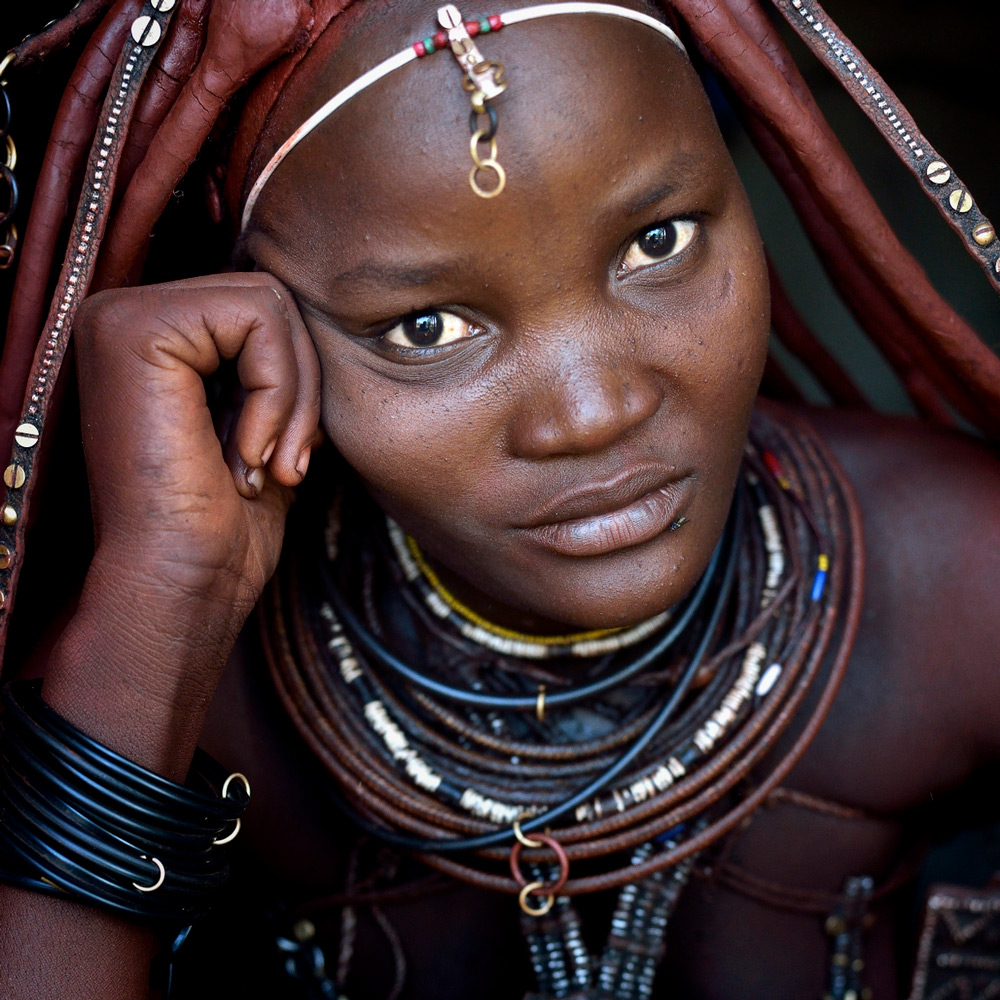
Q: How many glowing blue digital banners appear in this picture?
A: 0